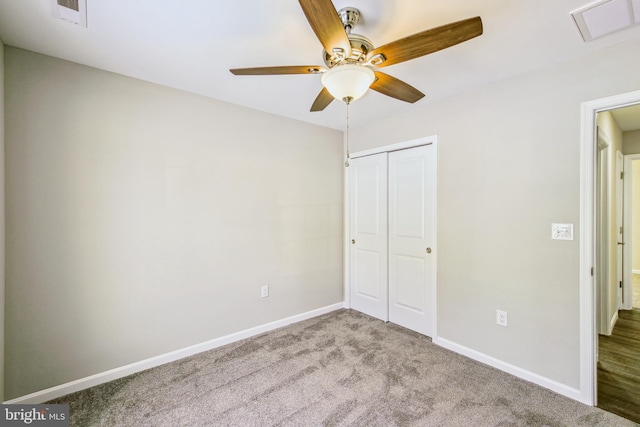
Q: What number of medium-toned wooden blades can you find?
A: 5